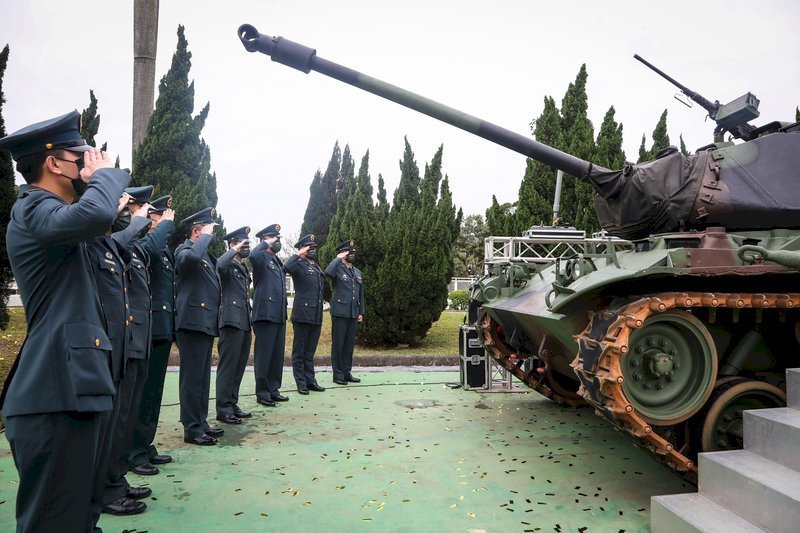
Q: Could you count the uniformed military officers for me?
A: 9